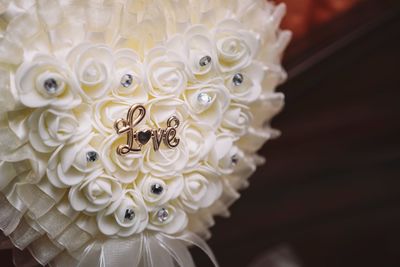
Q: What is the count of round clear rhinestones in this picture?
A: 10